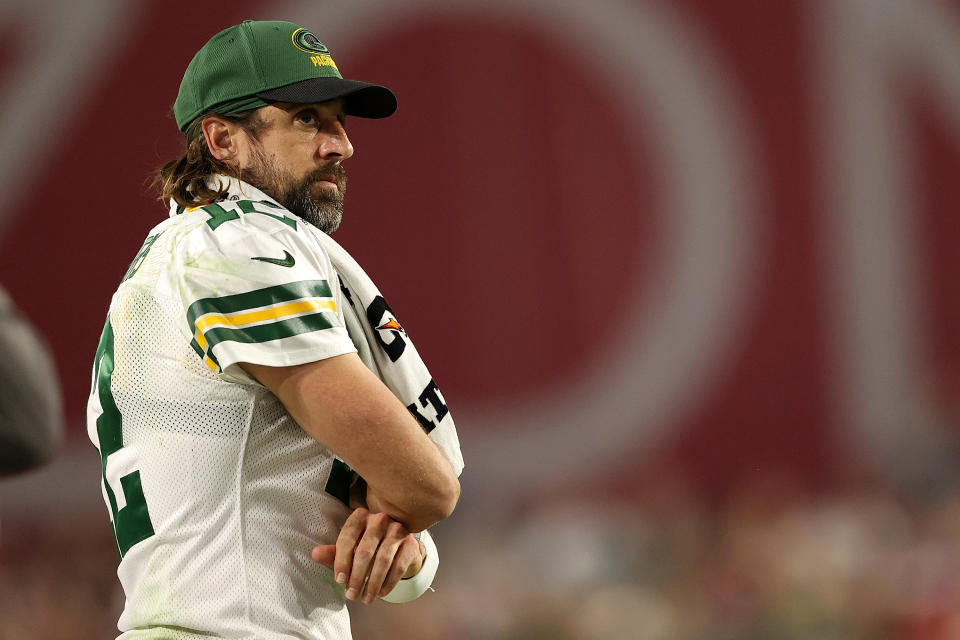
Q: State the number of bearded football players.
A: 1